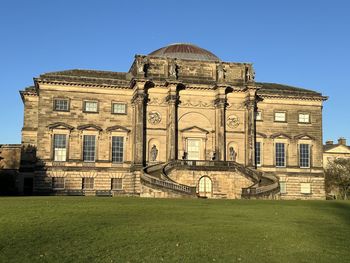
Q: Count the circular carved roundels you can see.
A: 2